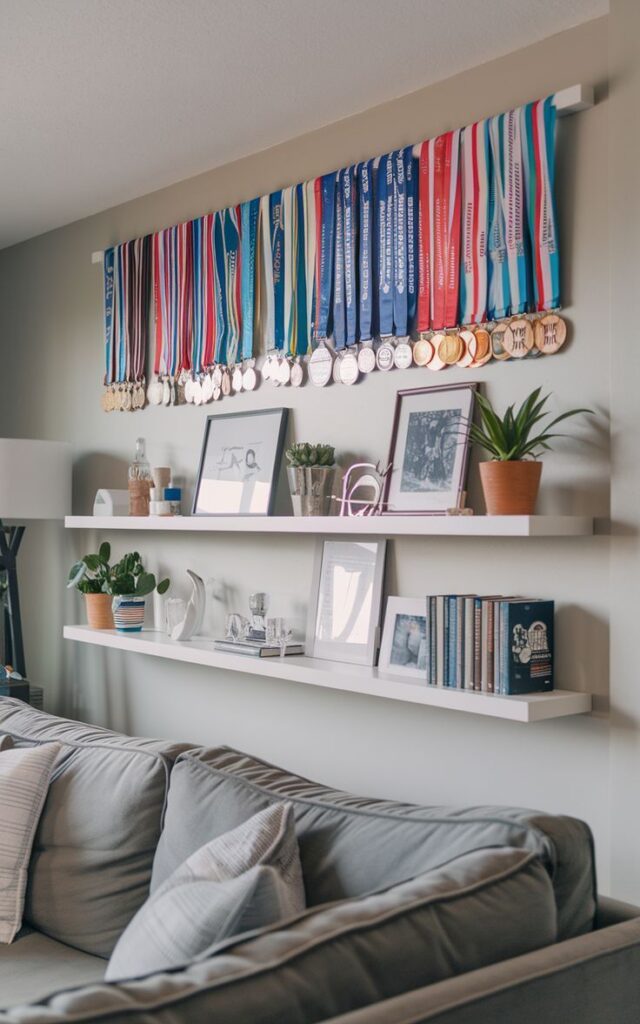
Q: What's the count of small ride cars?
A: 0